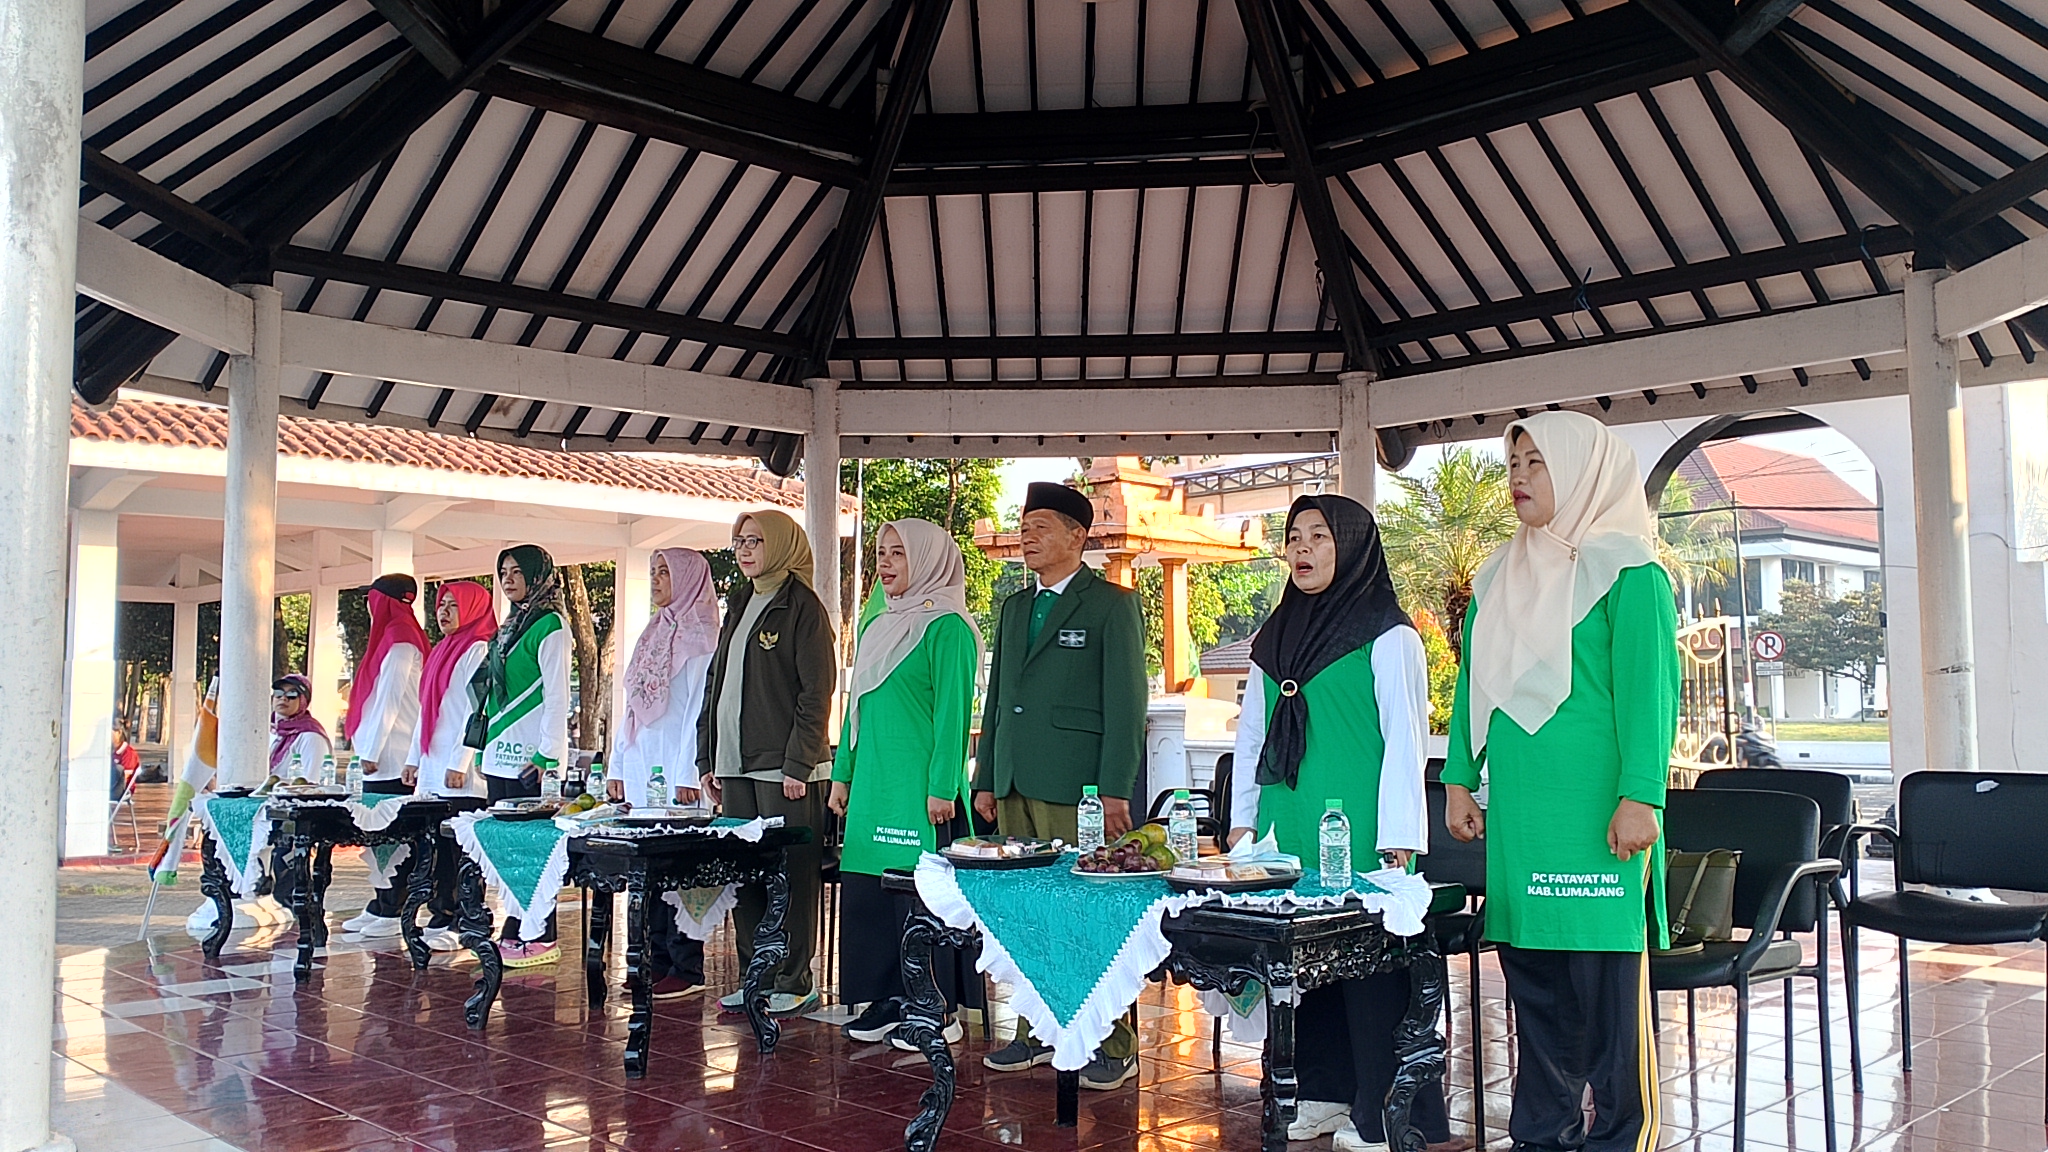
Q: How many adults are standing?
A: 9